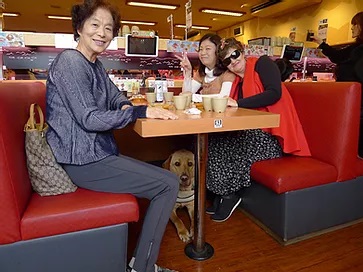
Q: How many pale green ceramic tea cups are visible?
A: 6